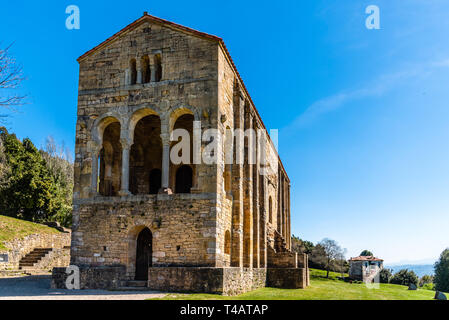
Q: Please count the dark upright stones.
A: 2